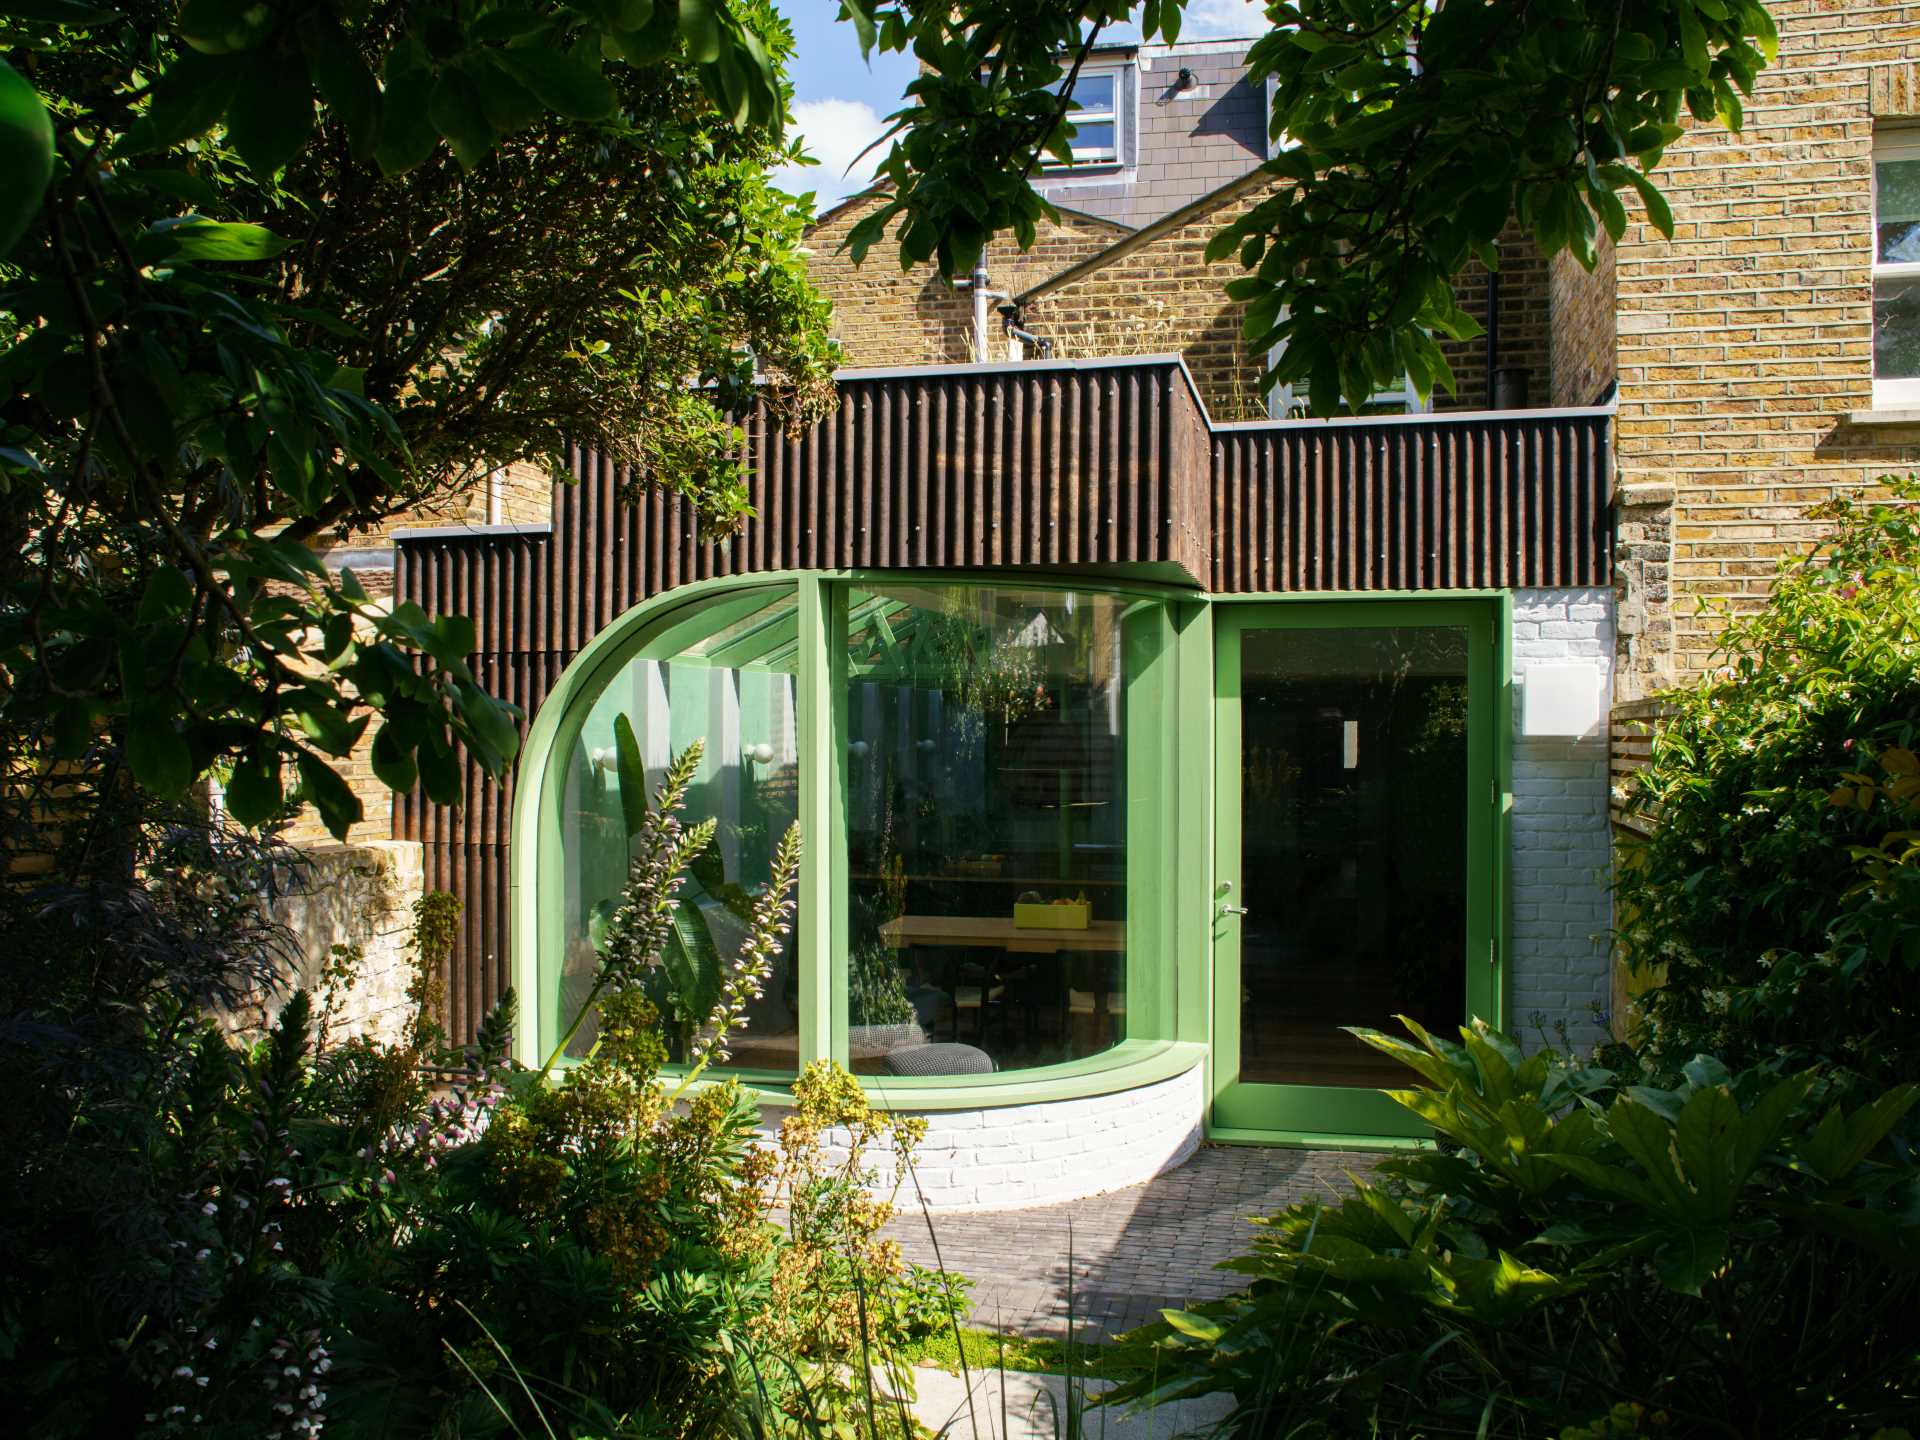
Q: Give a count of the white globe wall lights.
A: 4